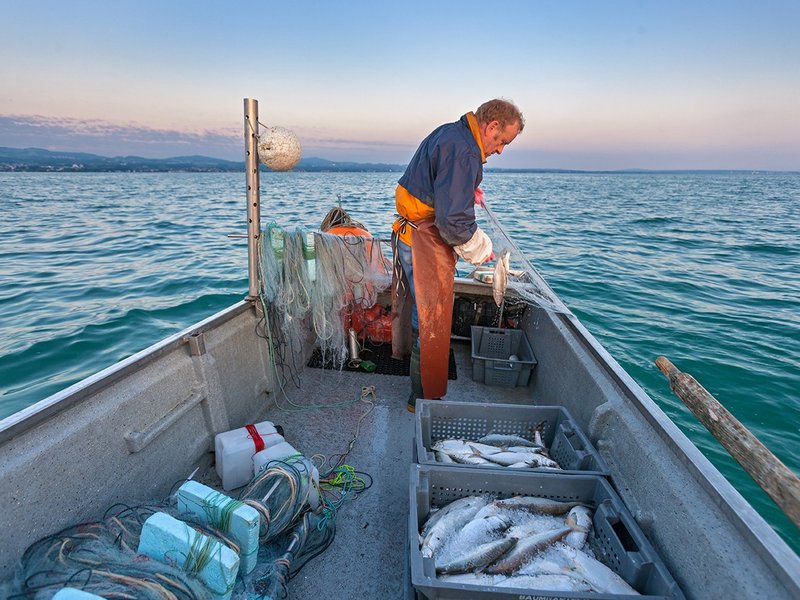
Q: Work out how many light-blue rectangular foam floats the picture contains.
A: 3